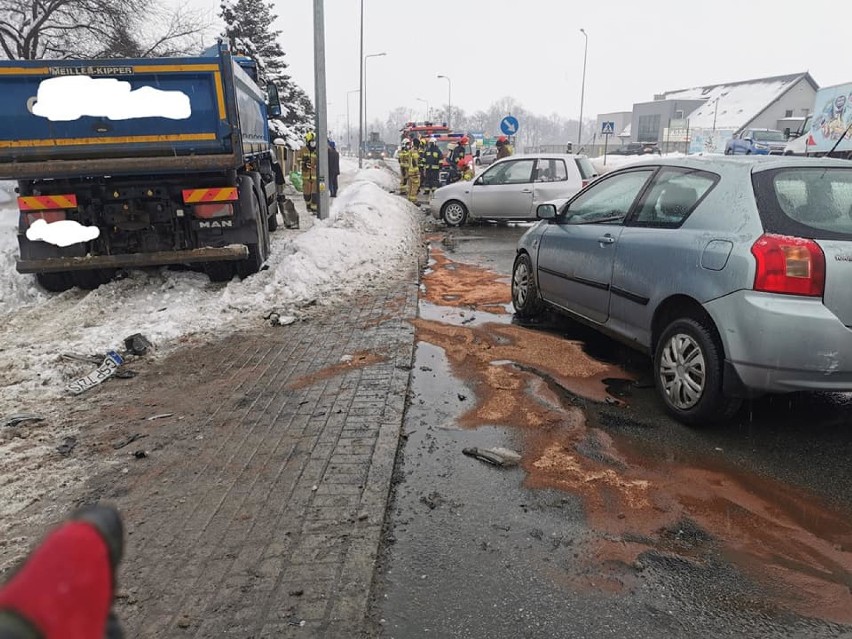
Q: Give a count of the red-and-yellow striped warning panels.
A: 2